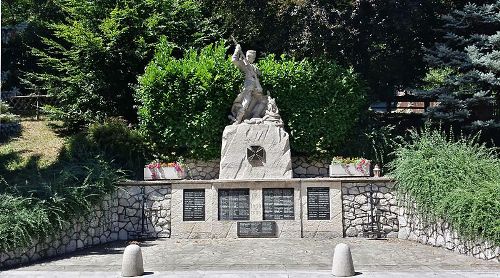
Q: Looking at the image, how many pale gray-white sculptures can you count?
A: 1